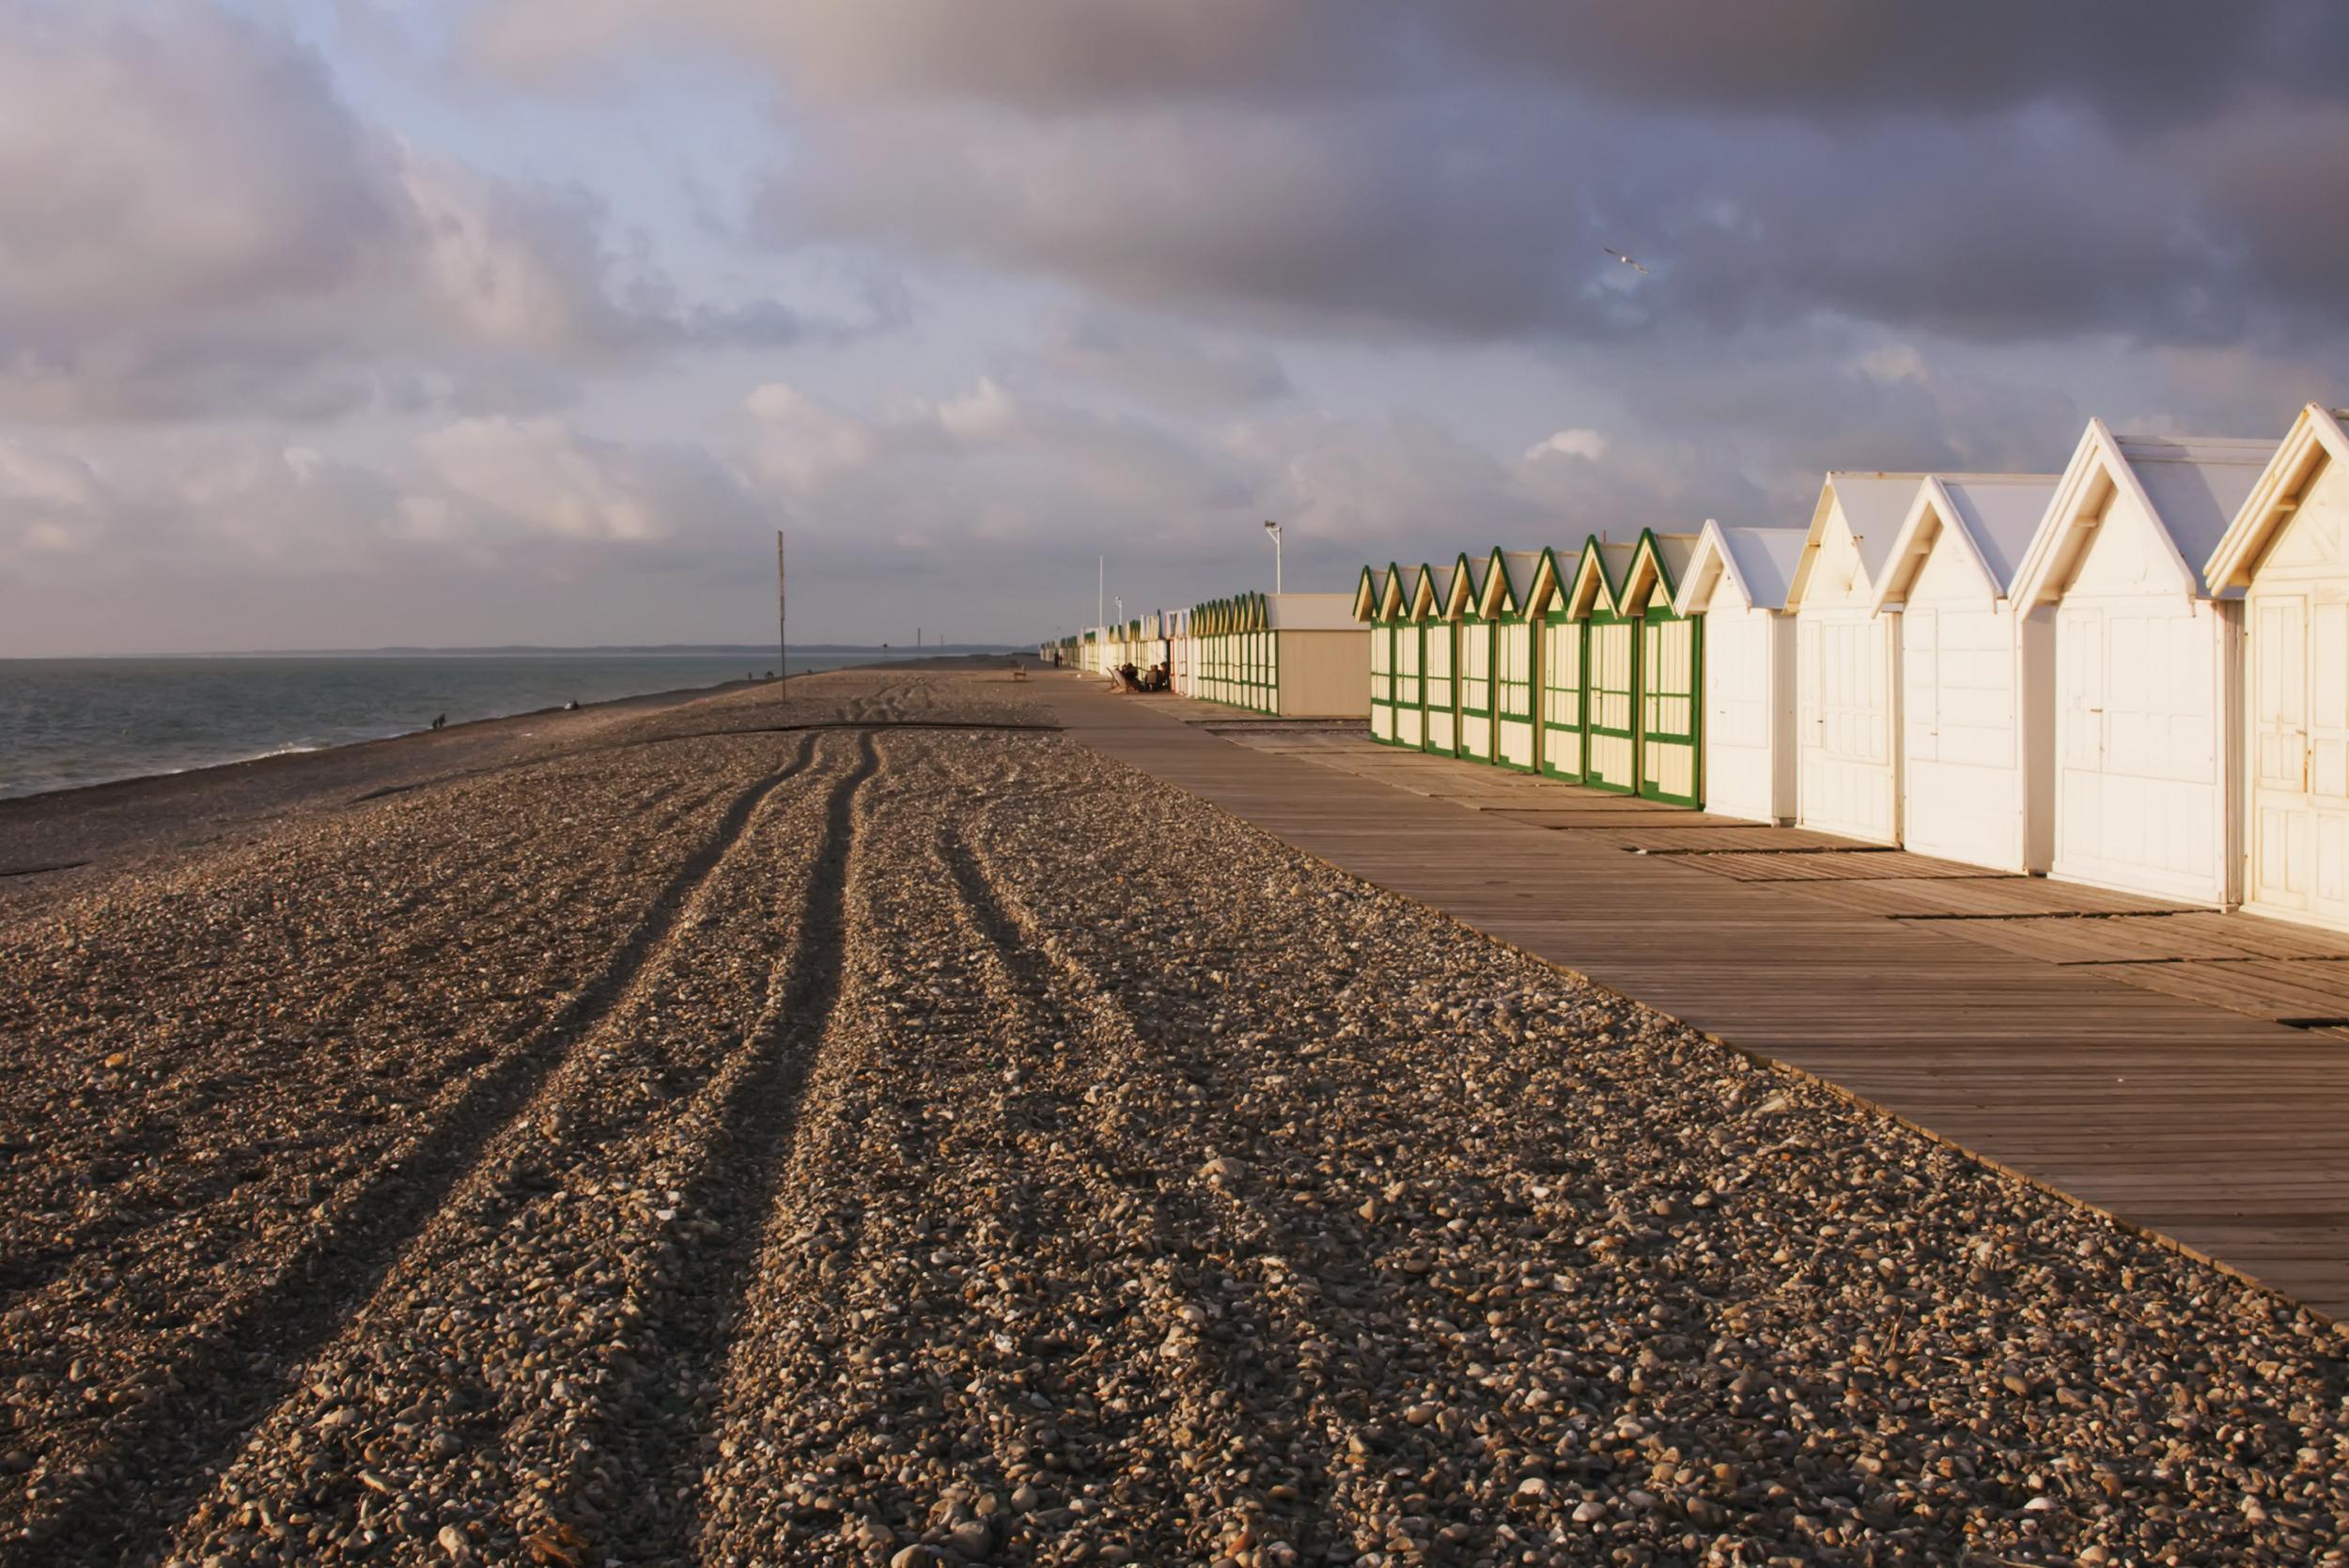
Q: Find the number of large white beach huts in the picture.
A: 5